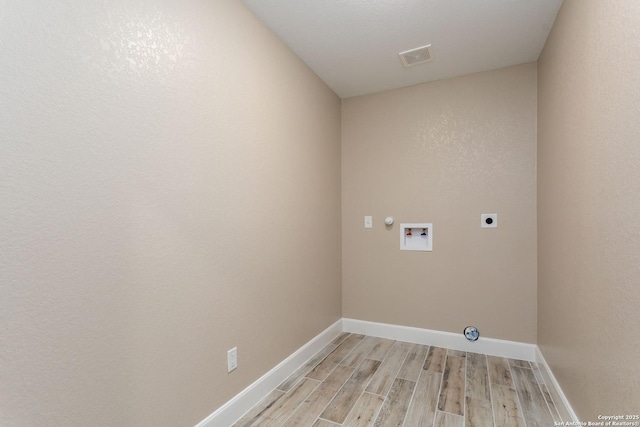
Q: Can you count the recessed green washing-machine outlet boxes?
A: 0